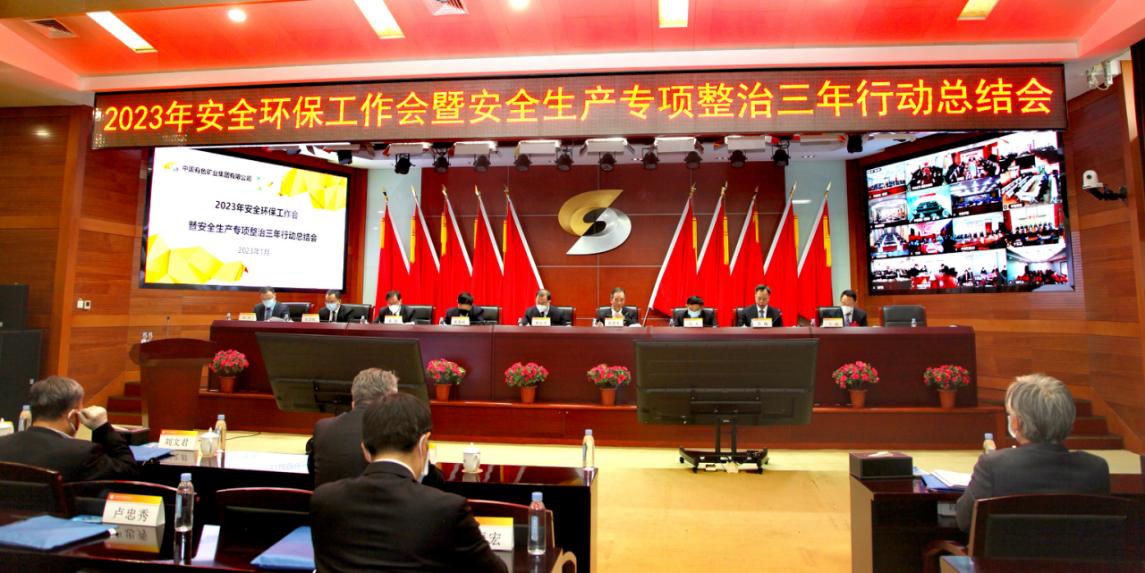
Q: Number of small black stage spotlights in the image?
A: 12